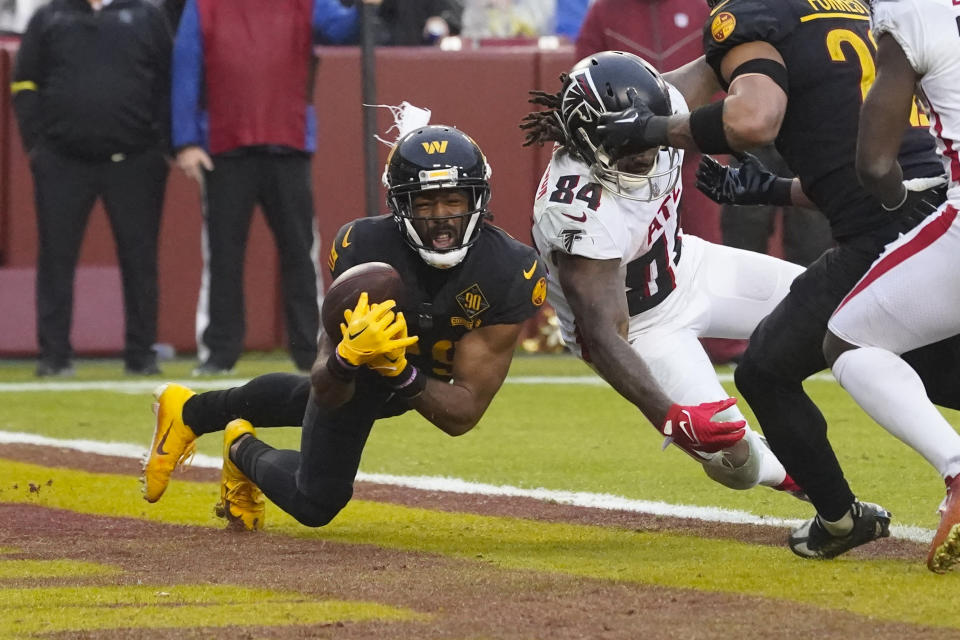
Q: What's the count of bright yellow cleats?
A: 2